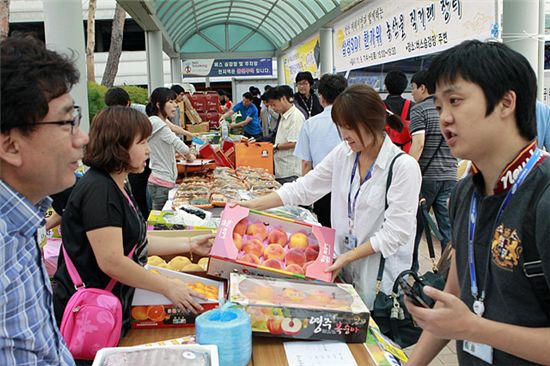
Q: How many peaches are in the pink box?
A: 13